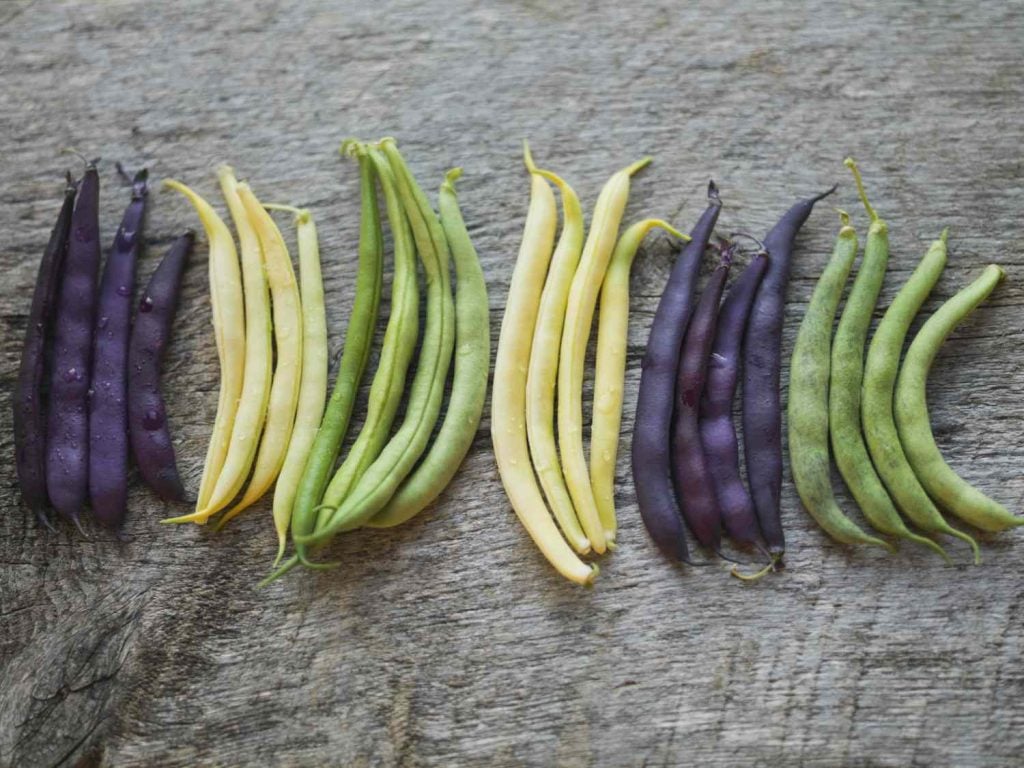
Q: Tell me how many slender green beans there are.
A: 8